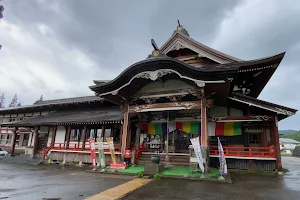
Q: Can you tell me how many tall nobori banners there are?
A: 5